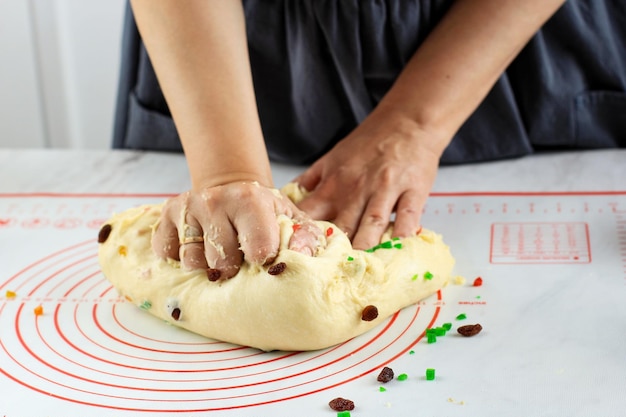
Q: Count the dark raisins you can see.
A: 8